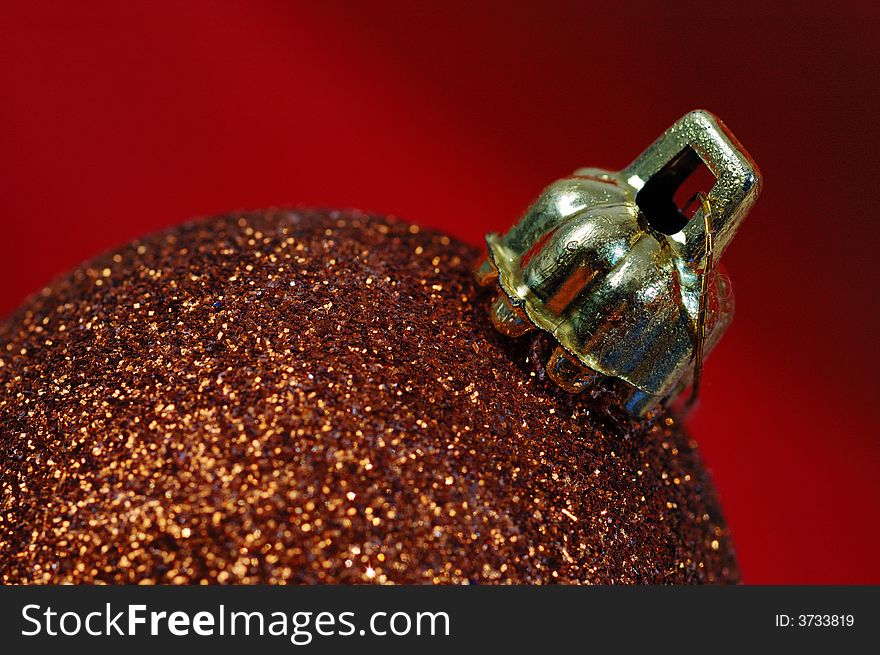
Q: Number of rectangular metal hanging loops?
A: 1